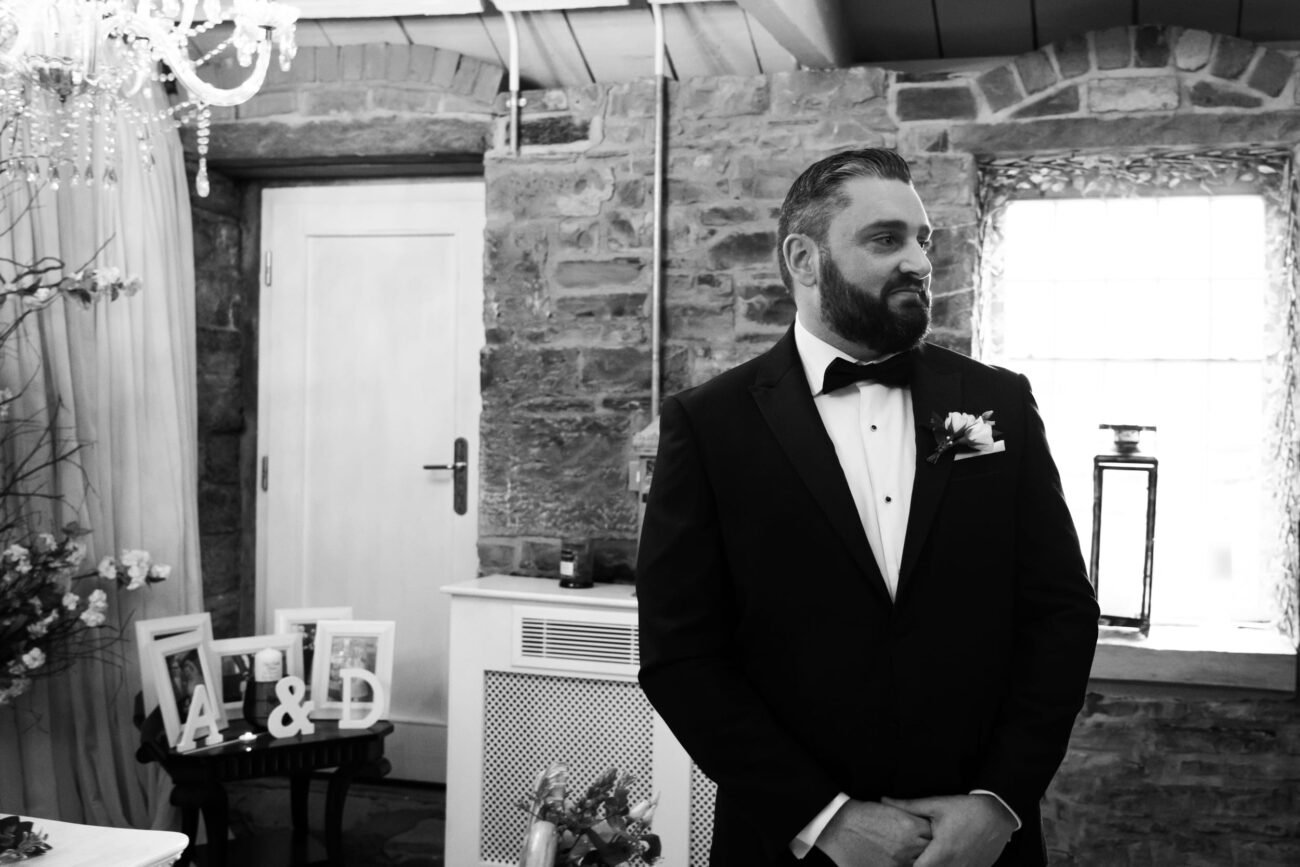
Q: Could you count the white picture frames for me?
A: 5